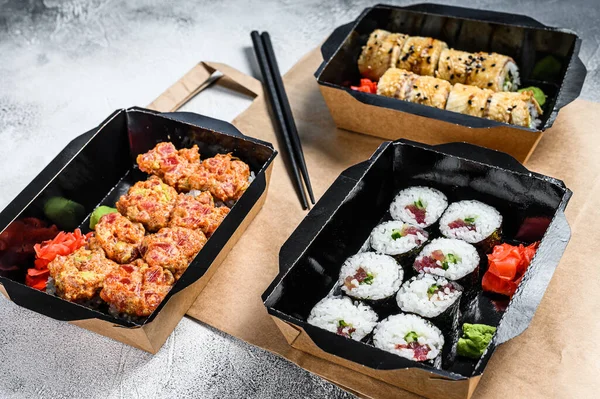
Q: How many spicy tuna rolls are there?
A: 8